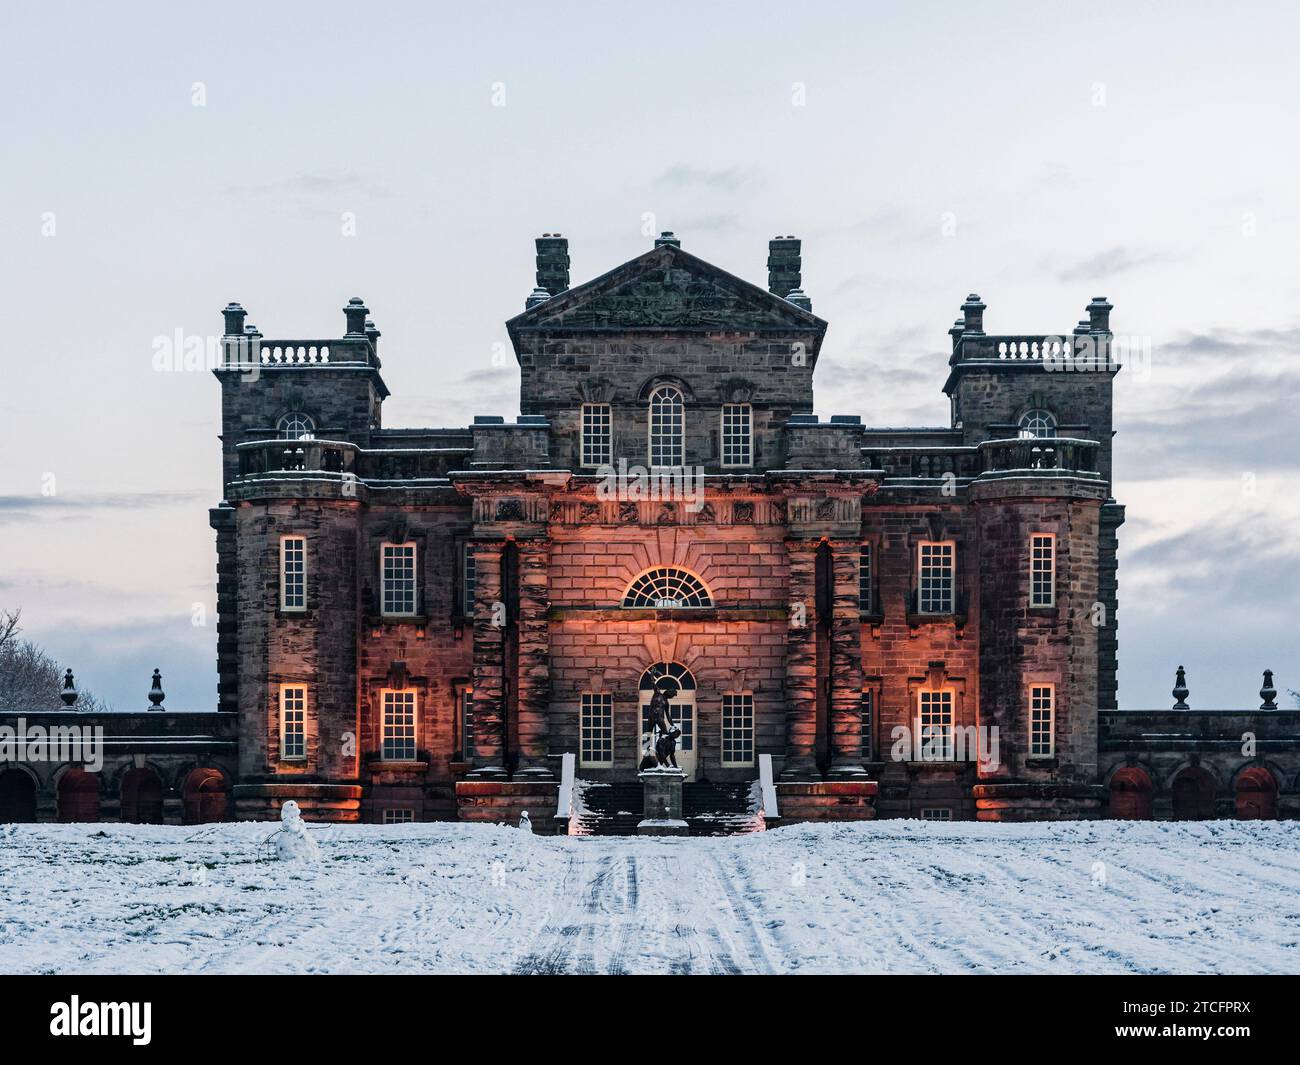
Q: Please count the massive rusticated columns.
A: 4